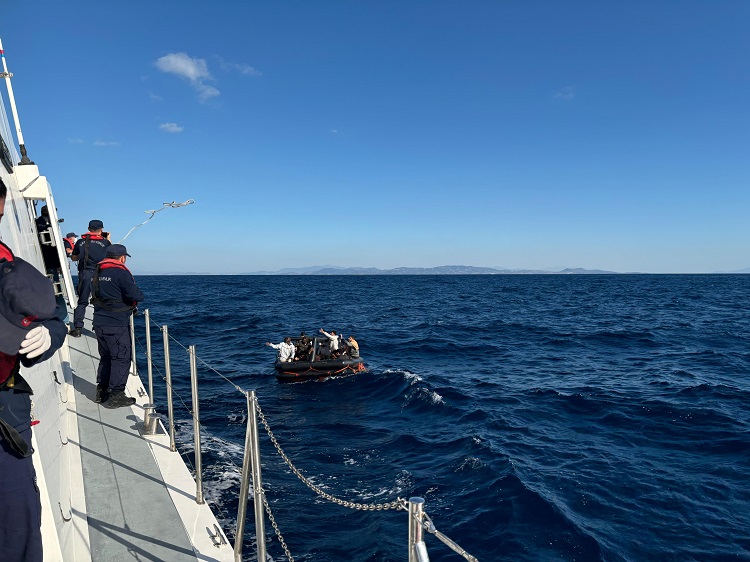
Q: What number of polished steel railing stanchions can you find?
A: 6